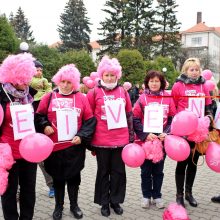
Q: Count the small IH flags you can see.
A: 0